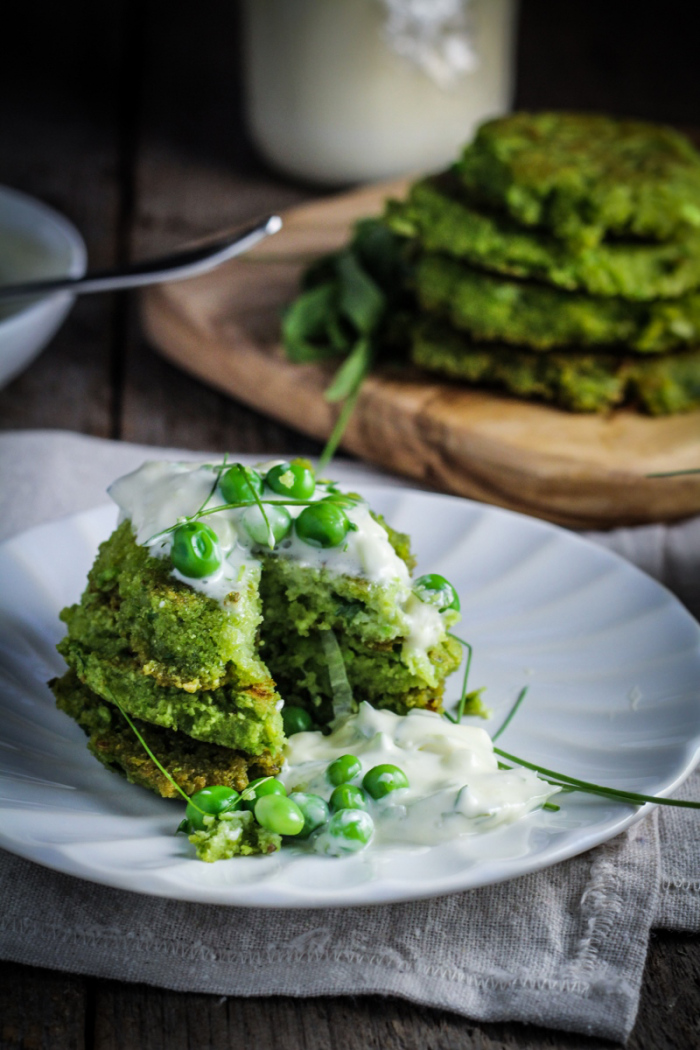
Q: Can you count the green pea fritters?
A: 7